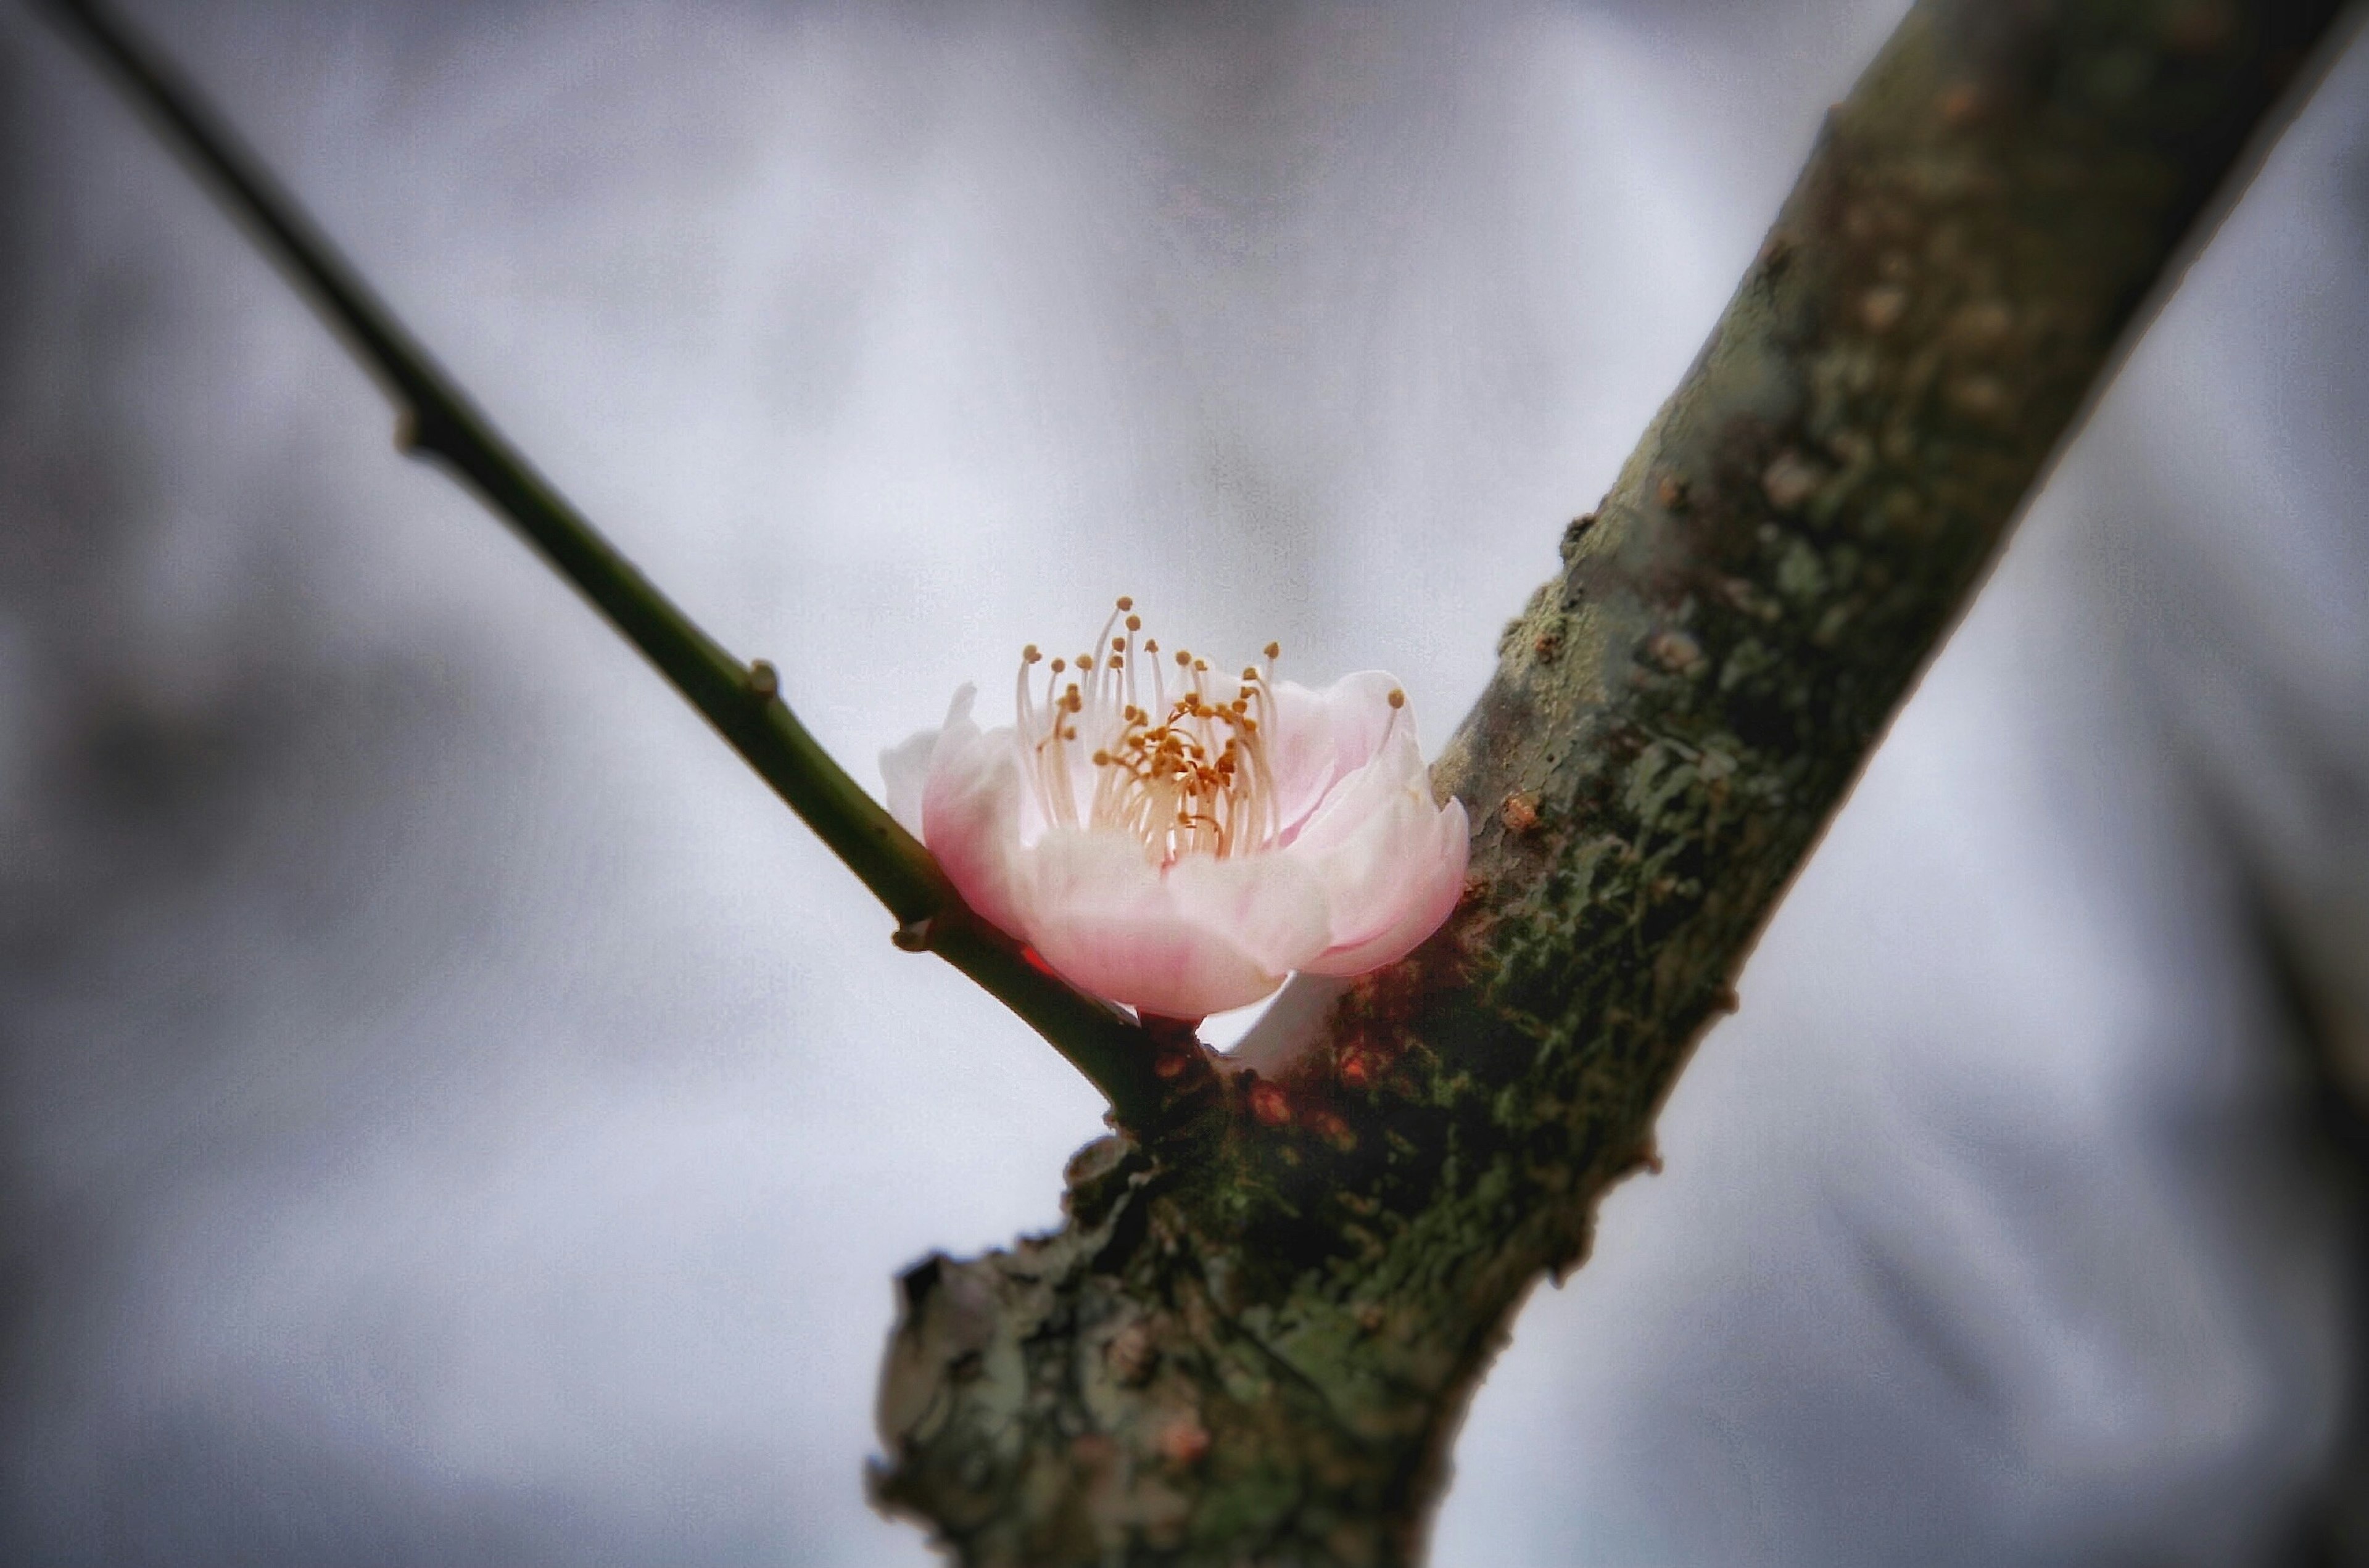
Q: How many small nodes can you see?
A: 3